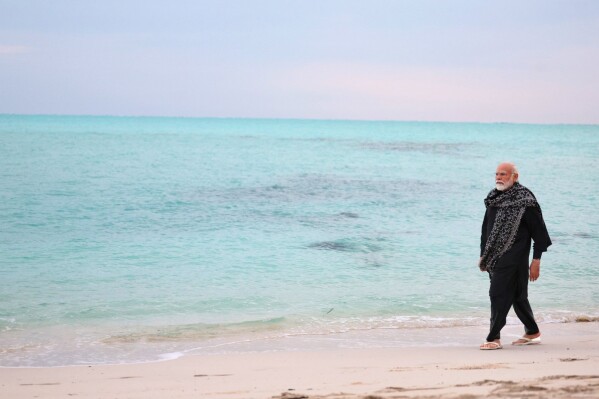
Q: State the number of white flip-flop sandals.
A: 2